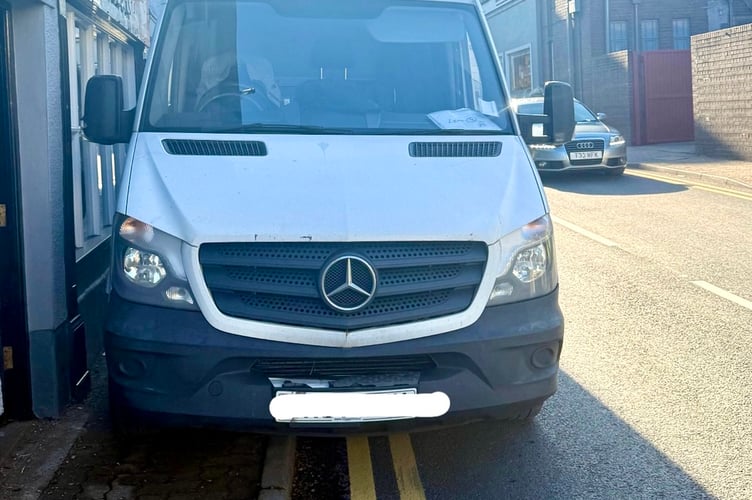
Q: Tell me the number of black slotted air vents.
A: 2